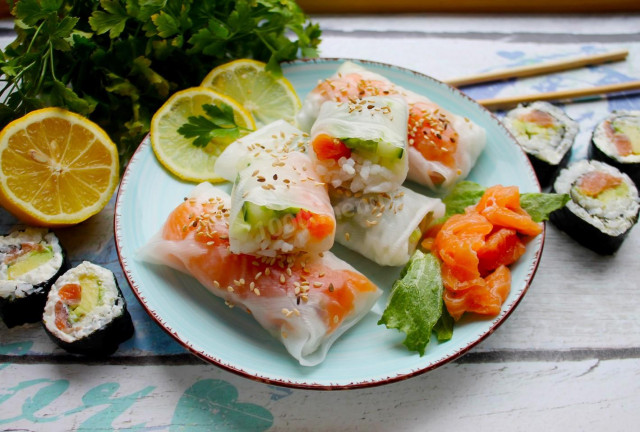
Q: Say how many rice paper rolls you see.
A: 5